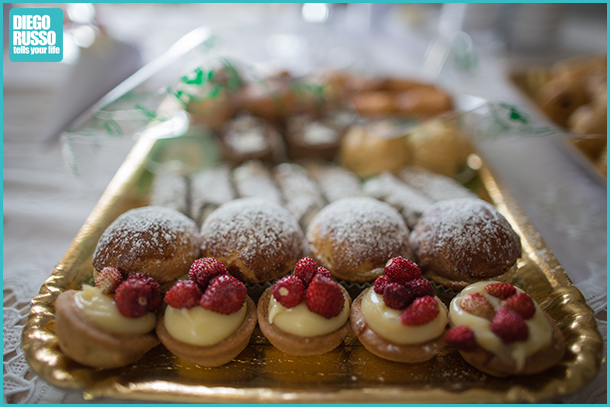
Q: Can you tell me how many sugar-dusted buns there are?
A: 4